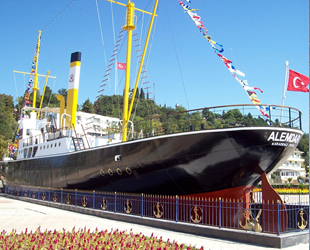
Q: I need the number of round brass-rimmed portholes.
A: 4